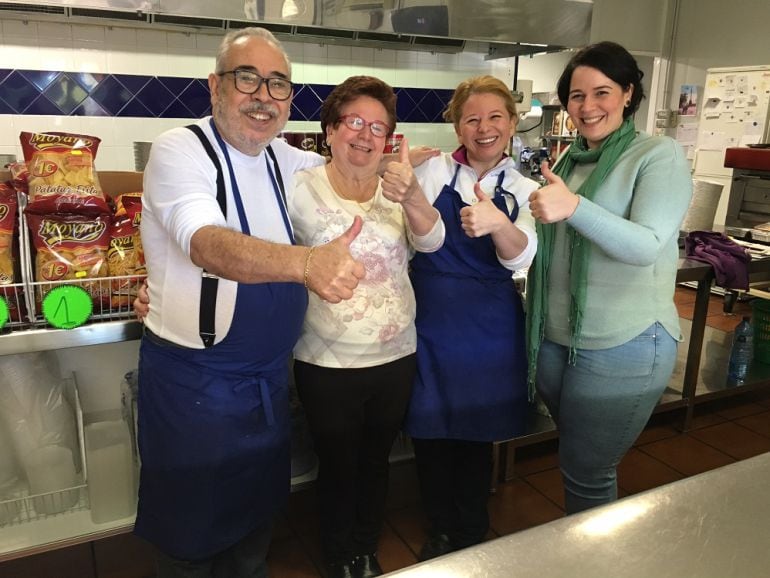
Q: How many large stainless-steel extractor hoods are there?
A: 1